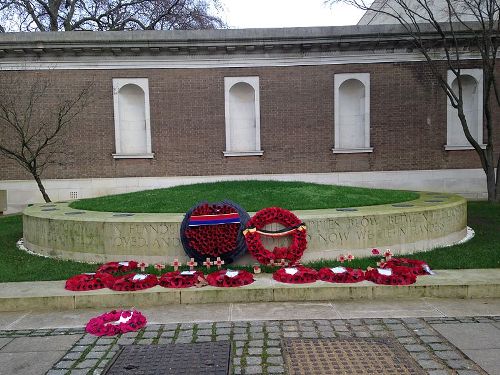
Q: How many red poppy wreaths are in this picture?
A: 12